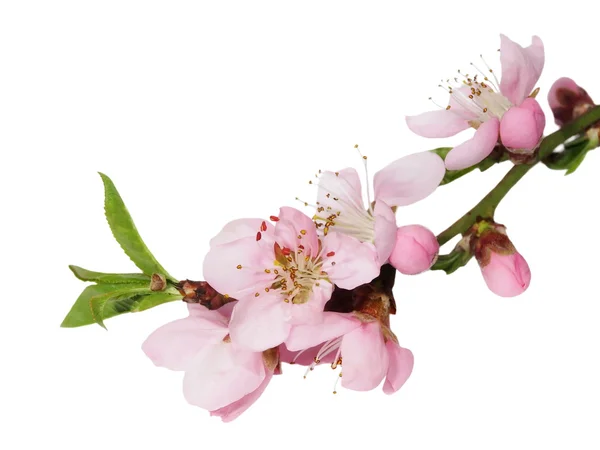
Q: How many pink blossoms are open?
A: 5